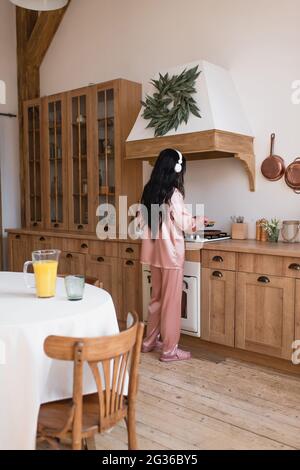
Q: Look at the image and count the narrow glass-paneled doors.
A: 4